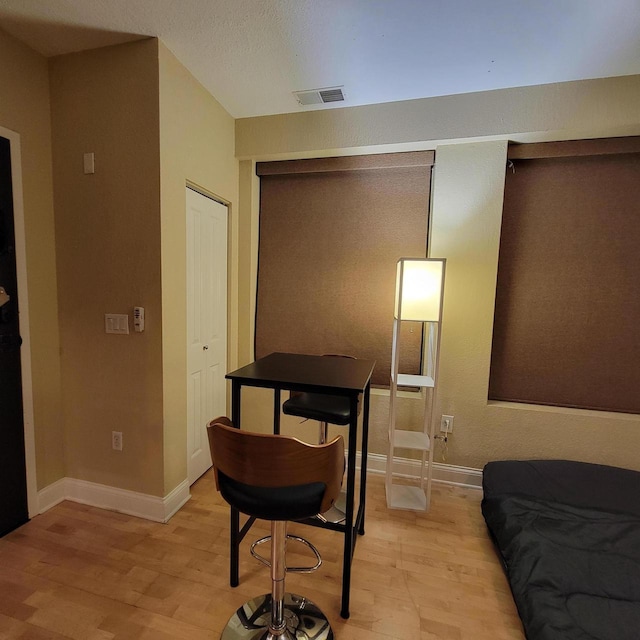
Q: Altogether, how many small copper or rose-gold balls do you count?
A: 0